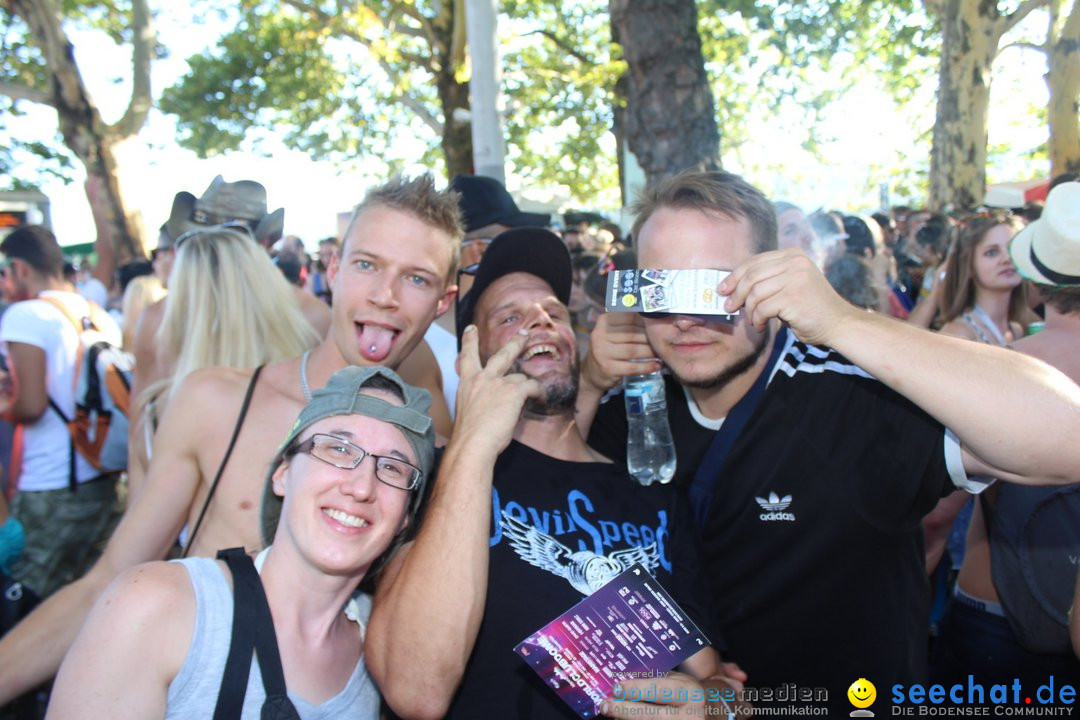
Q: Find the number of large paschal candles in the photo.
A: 0